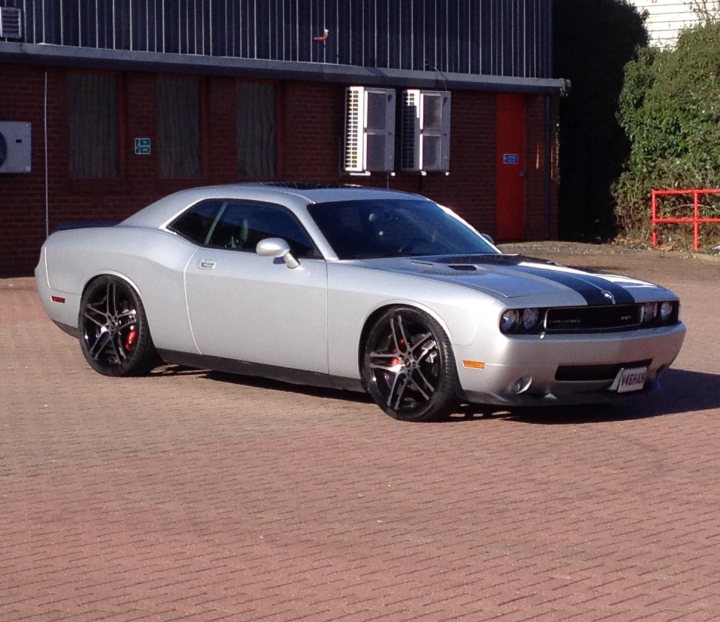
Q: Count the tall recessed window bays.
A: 3